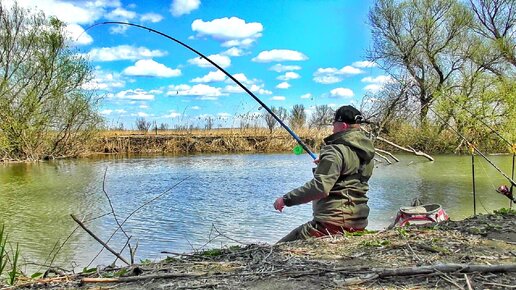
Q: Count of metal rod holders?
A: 2